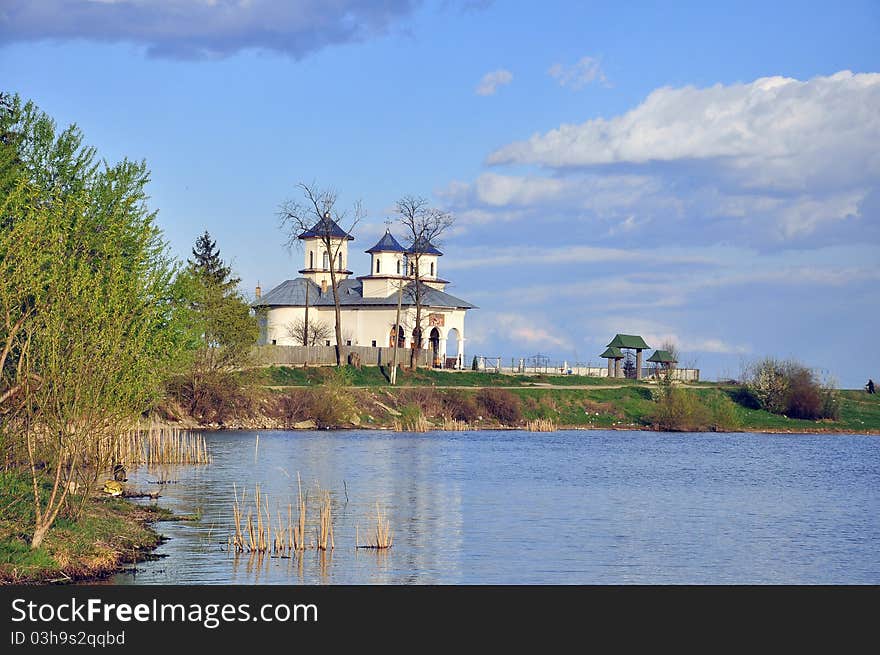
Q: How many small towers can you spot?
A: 3